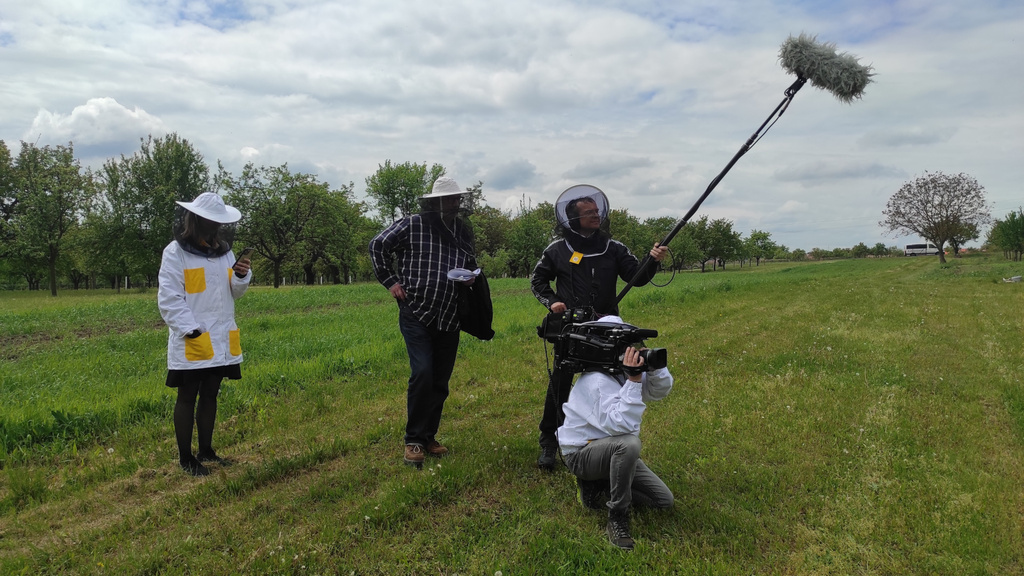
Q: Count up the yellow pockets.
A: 4